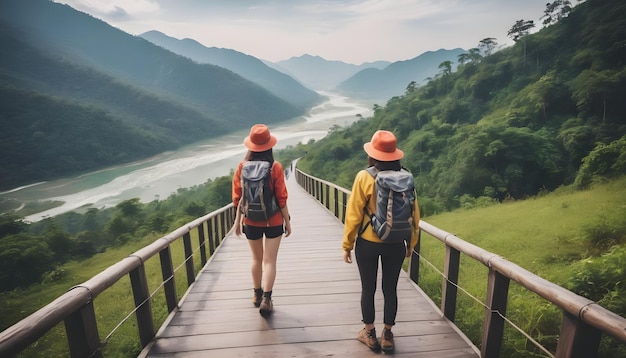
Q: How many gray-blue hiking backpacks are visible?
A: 2